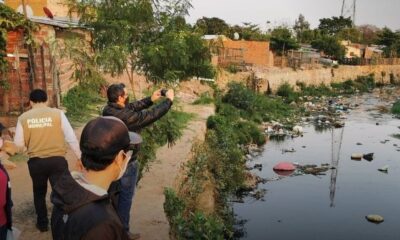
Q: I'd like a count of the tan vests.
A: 1